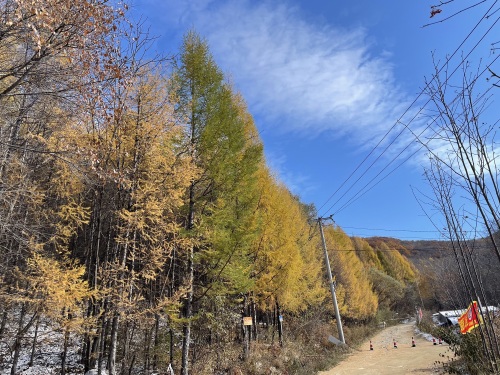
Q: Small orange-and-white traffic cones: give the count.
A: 5